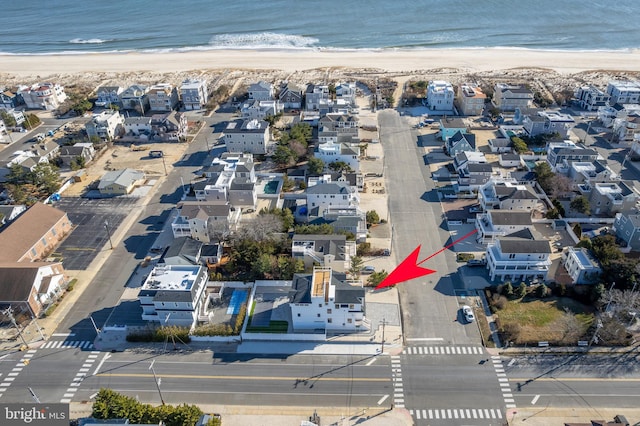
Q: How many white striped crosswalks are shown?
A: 7